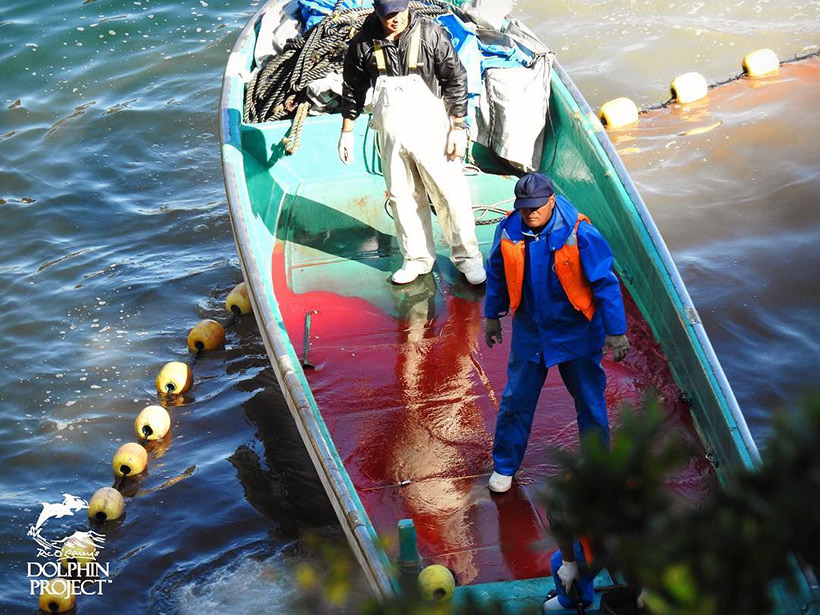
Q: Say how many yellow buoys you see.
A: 12